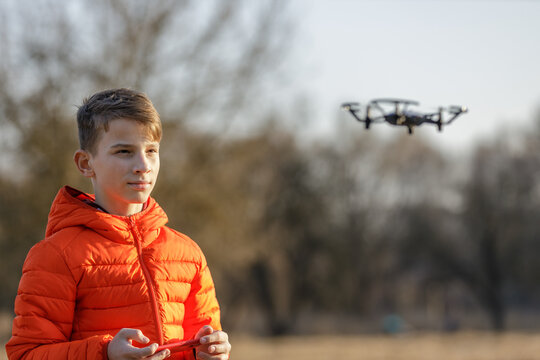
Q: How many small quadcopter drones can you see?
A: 1